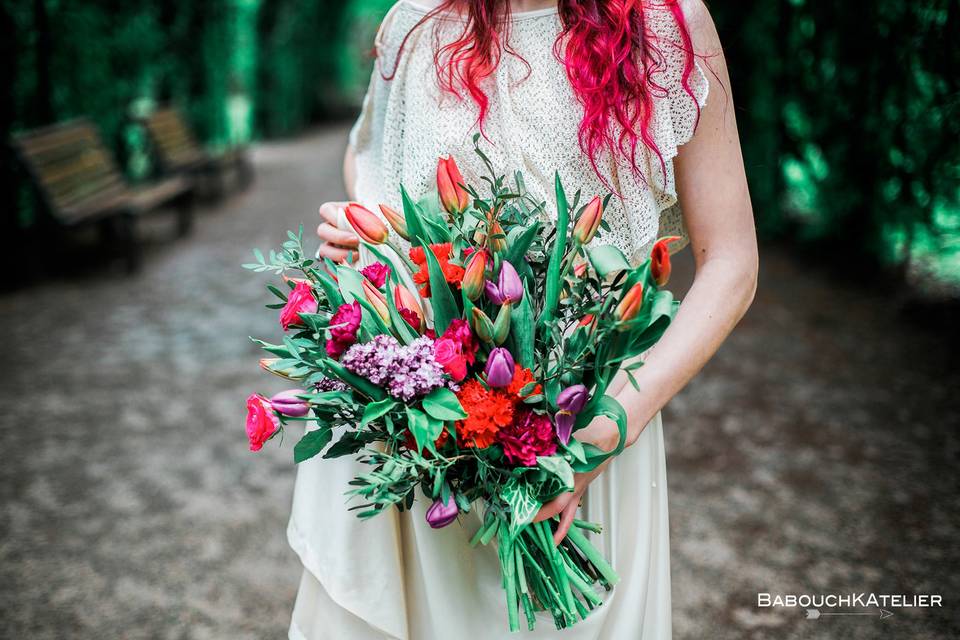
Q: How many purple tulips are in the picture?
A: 5